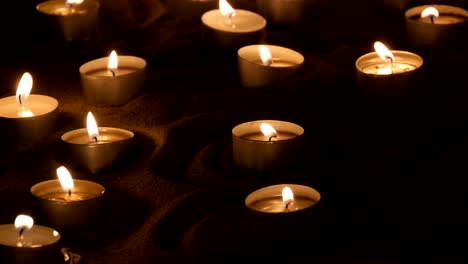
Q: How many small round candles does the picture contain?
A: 12